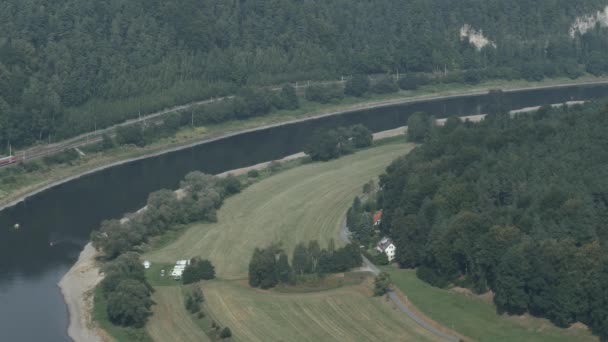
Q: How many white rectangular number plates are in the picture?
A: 0